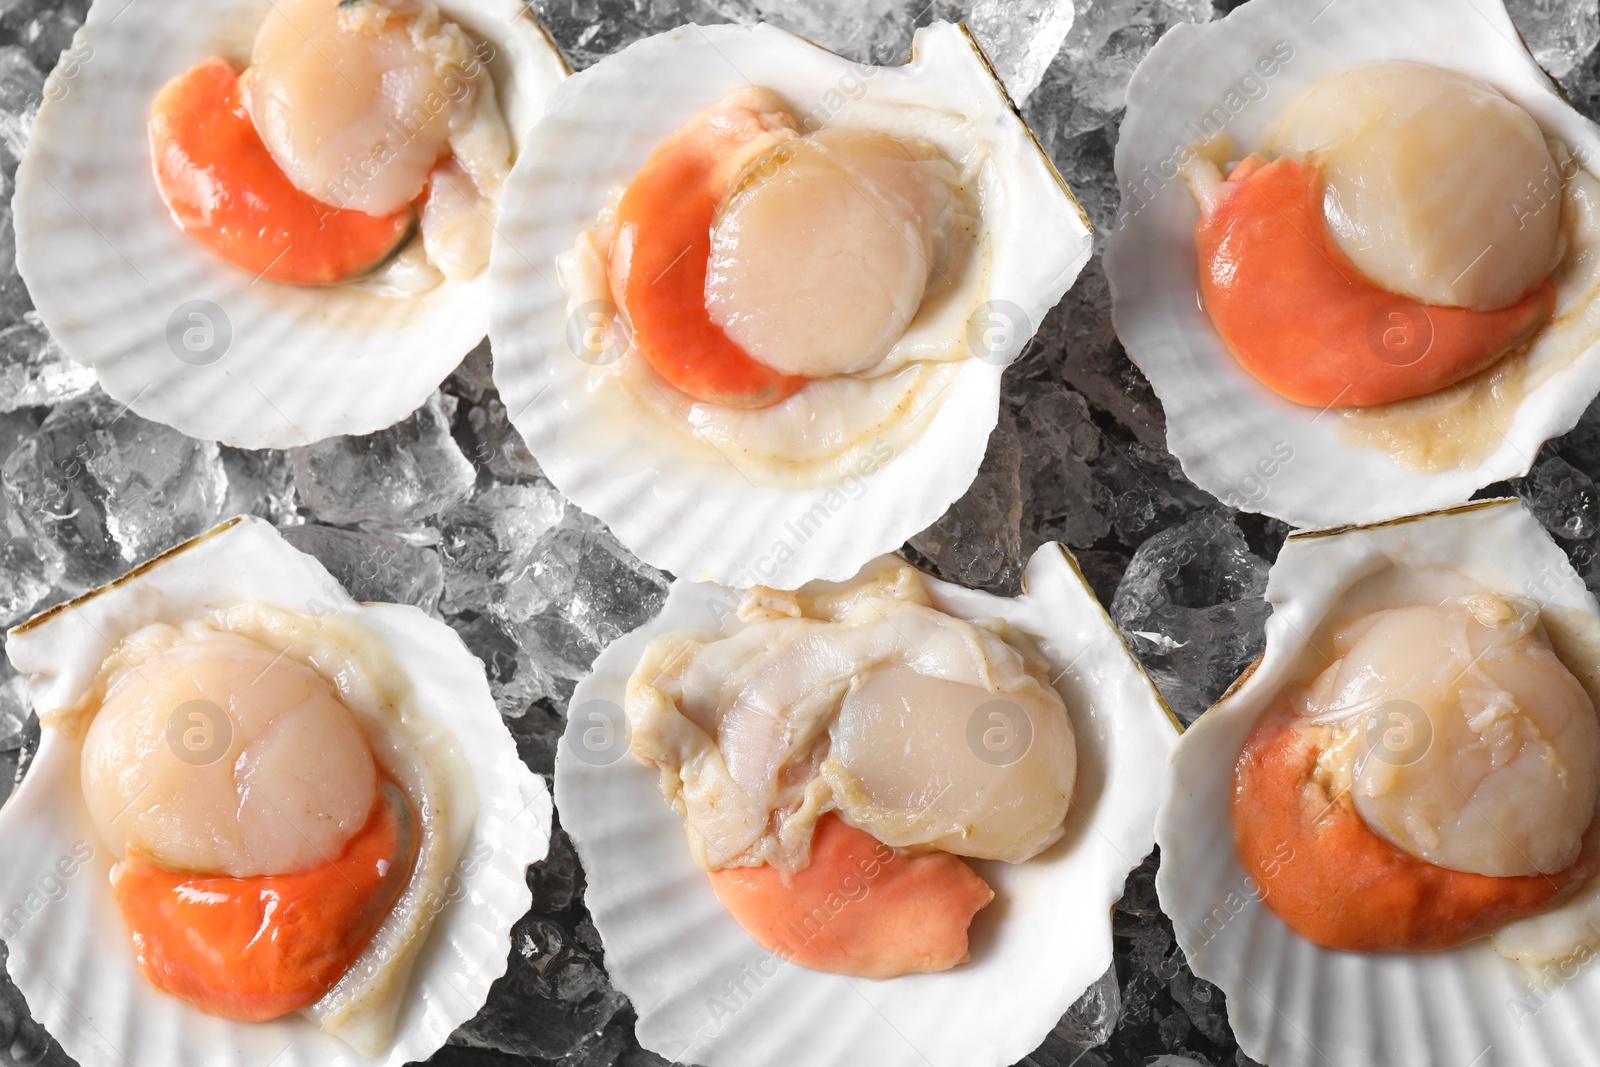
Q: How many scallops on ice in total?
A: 6